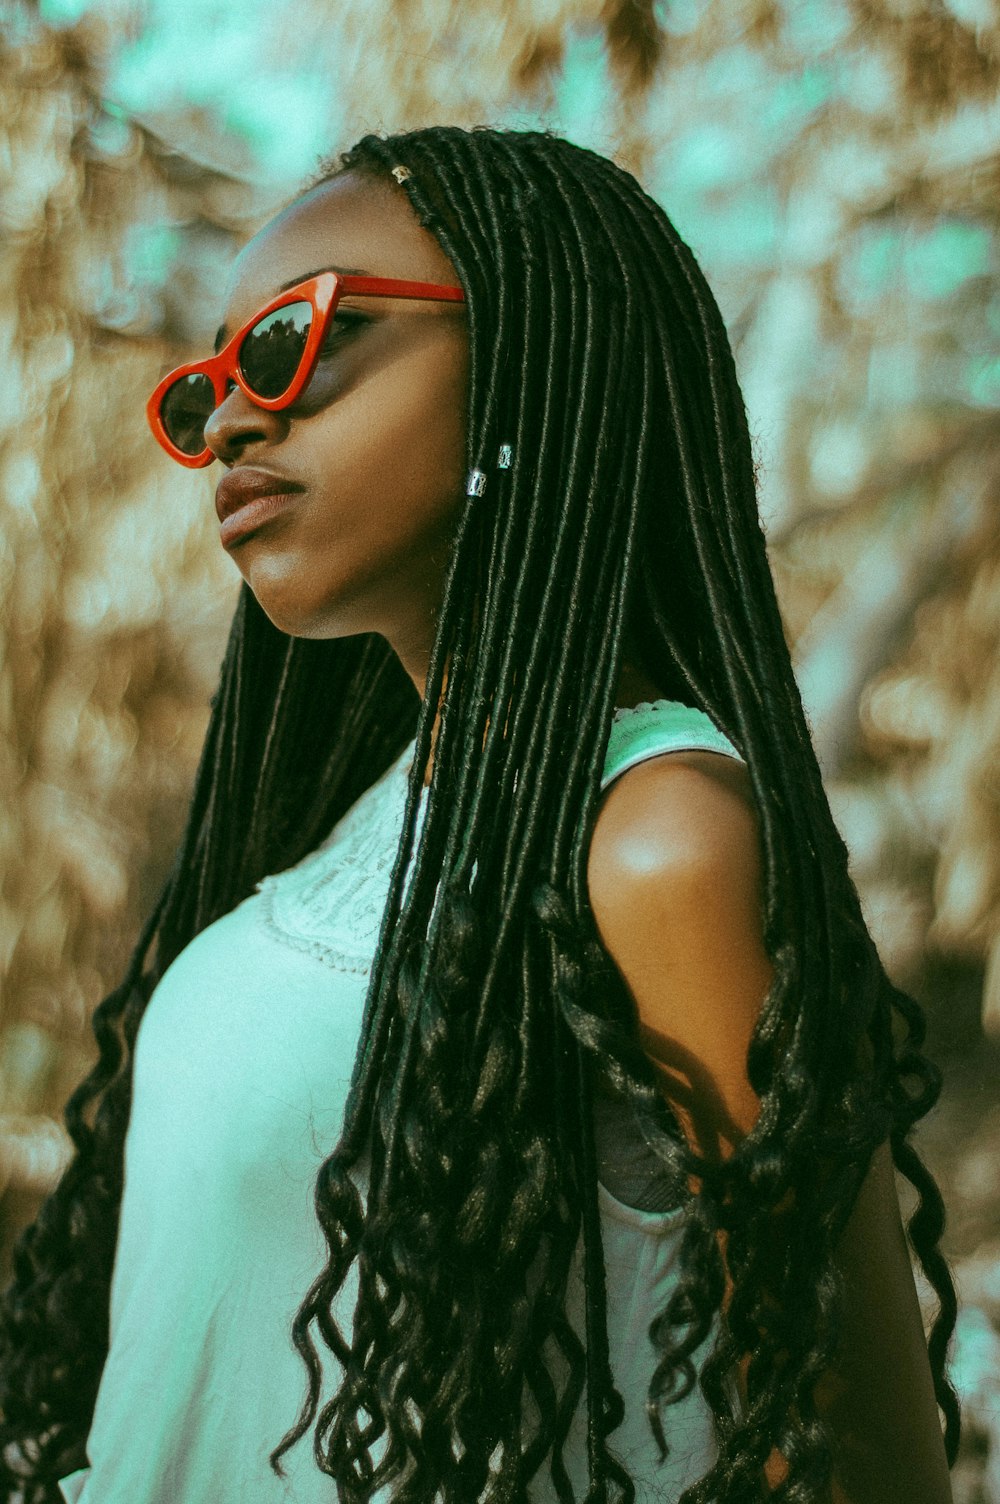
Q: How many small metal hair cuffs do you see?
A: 3